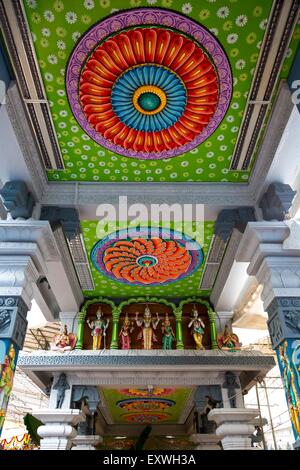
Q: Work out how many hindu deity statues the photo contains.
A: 7